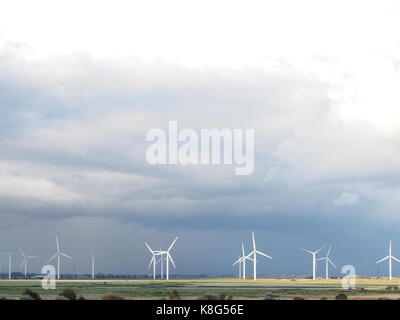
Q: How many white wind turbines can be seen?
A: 13